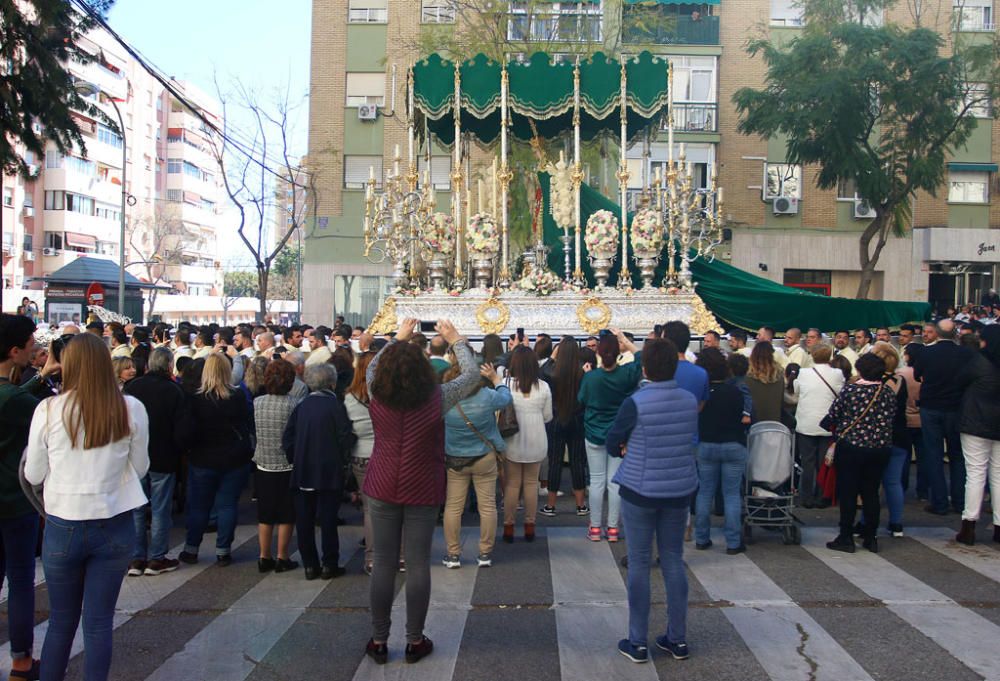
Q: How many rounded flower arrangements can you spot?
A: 4